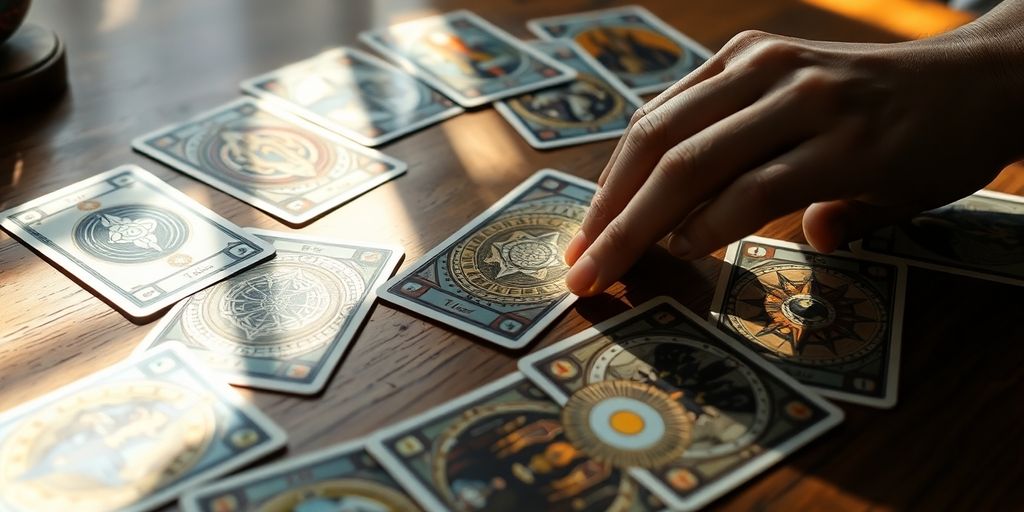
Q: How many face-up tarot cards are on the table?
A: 14